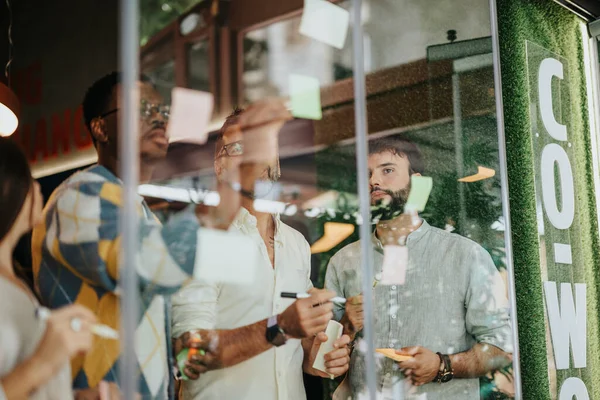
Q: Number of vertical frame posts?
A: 3